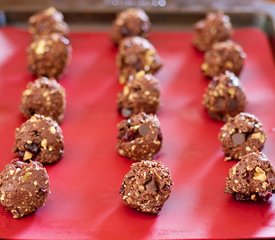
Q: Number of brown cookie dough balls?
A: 15